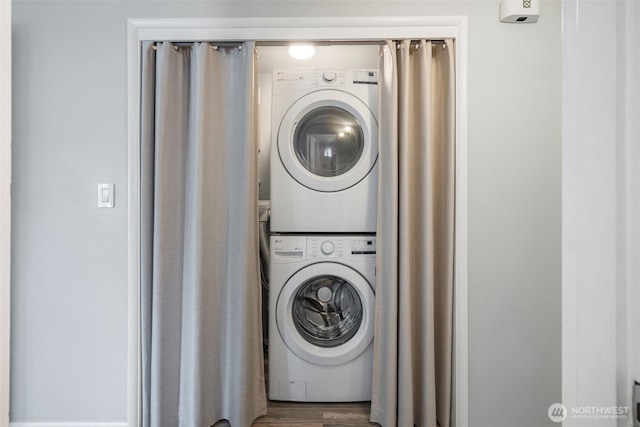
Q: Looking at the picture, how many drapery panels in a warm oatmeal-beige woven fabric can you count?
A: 2